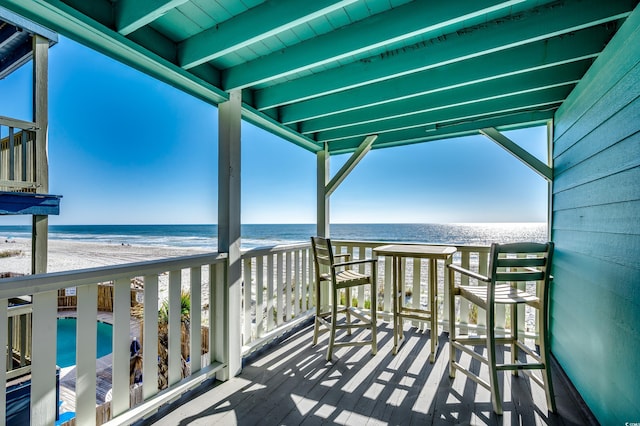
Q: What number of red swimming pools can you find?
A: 0